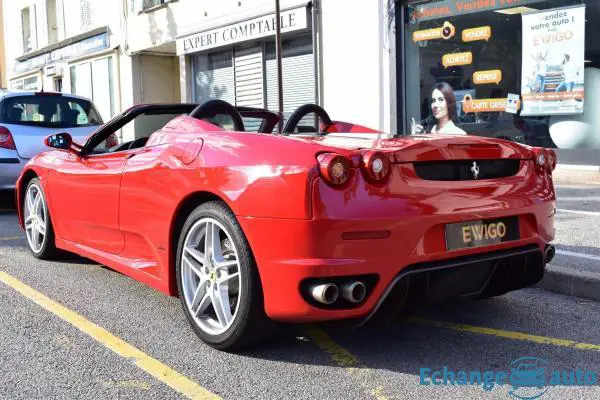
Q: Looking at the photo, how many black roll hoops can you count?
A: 2